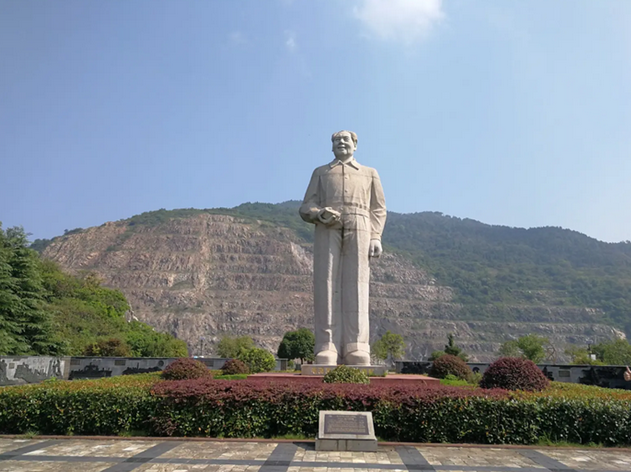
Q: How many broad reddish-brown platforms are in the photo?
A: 1